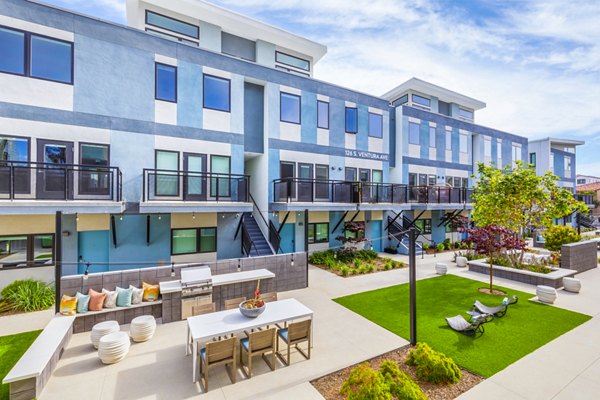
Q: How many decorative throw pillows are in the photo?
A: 7